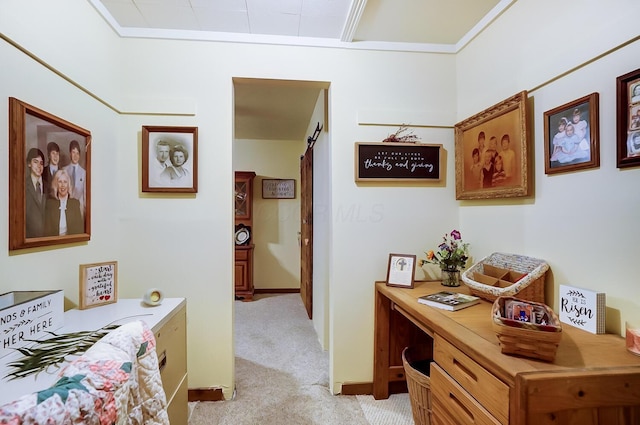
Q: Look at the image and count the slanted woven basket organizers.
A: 1